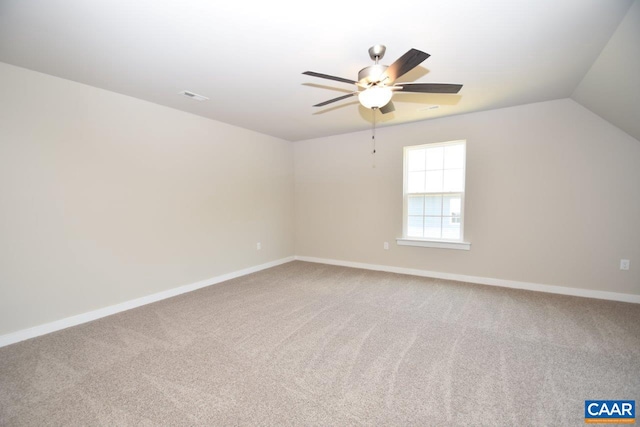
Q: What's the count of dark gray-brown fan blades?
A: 5